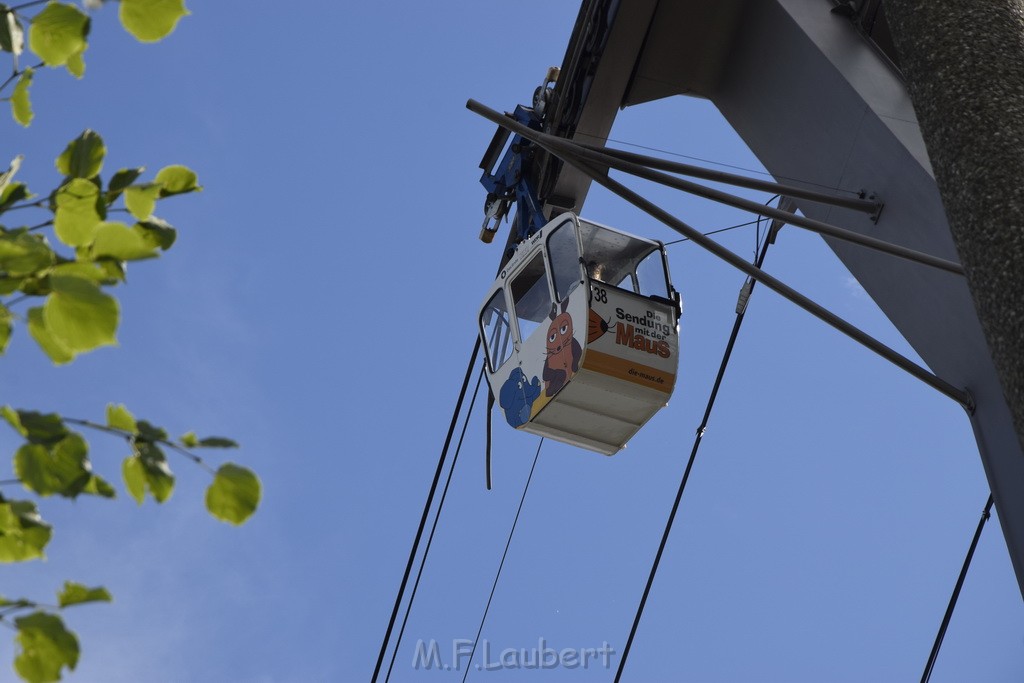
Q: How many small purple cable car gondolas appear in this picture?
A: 0